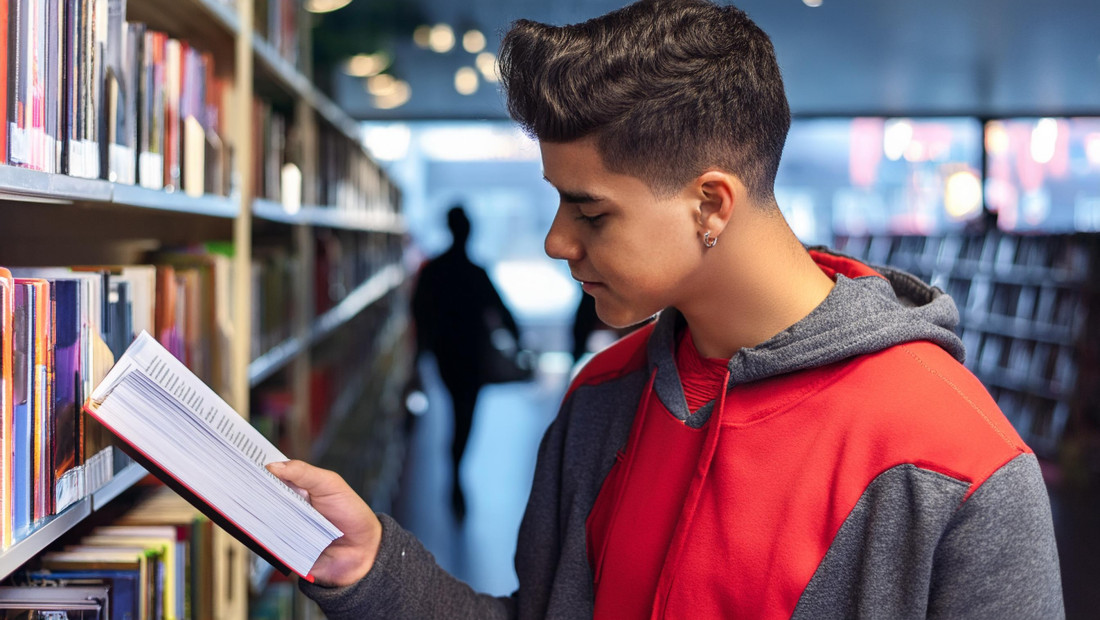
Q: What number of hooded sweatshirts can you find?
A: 1